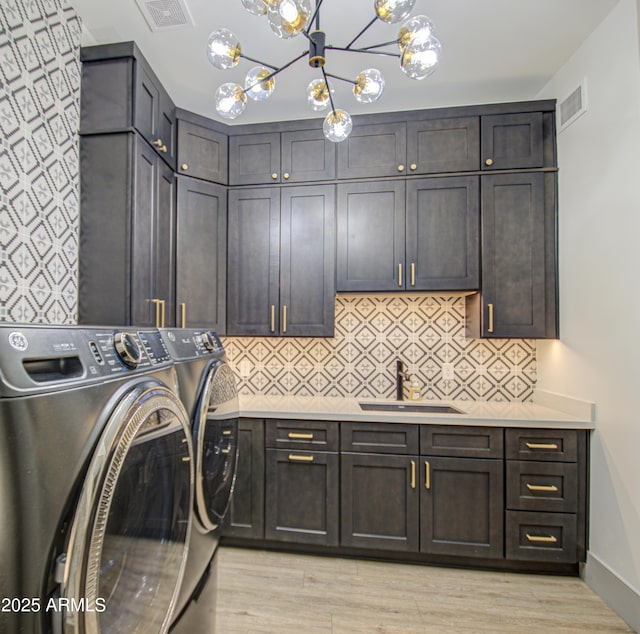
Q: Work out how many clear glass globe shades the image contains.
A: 11